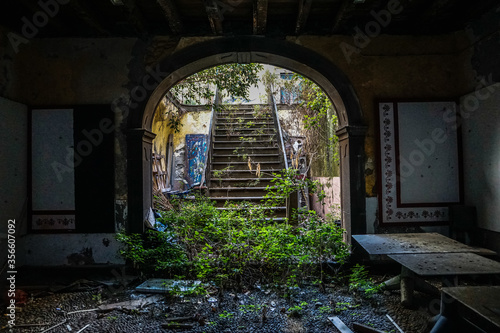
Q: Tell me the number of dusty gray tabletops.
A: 3